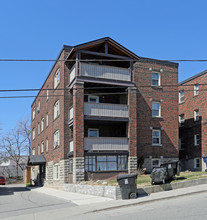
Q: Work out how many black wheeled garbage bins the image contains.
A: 3